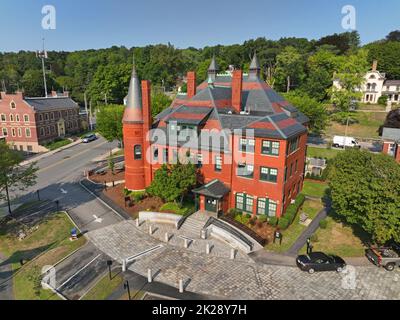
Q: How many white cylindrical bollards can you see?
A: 9